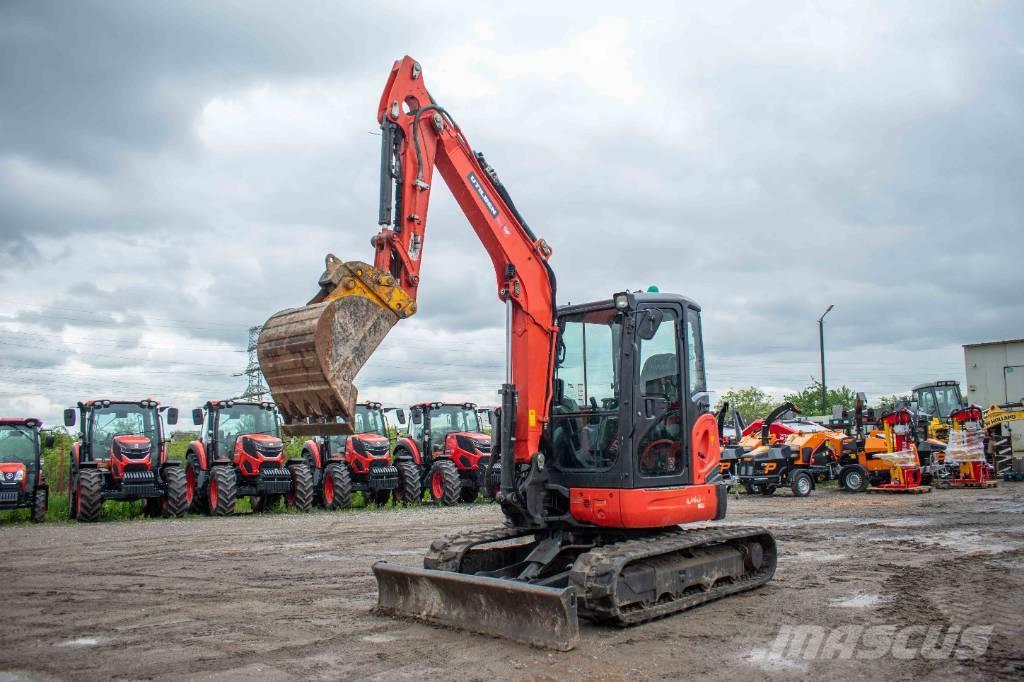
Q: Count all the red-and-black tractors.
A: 5